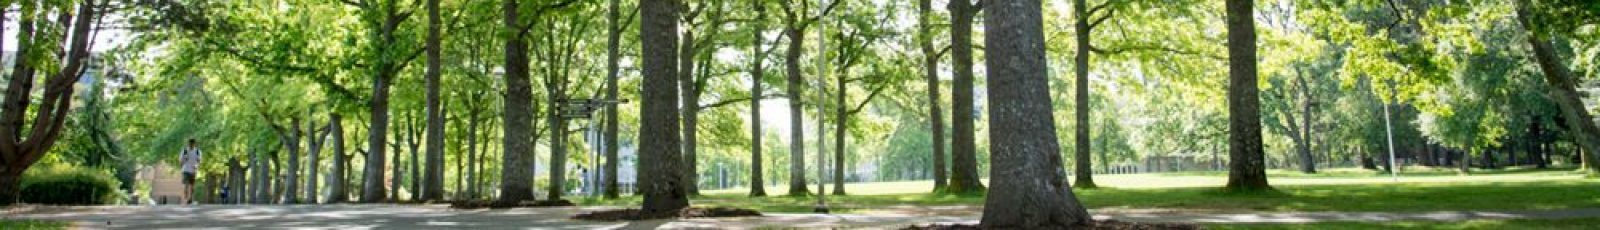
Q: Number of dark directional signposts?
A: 1